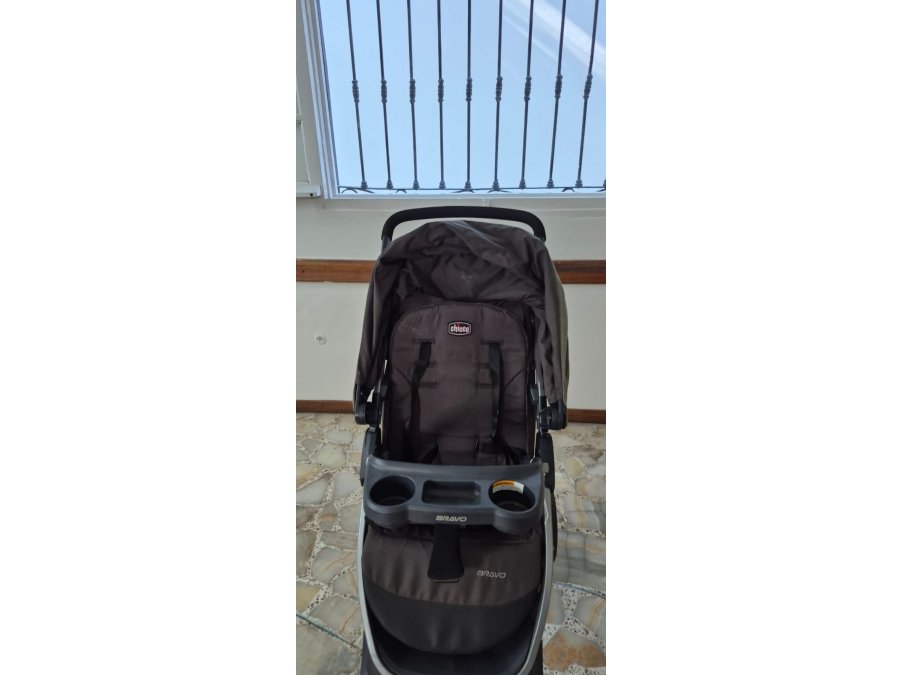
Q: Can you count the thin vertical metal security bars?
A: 9